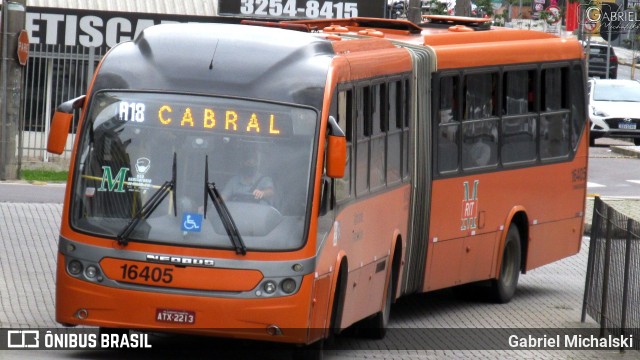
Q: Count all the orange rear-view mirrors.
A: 2